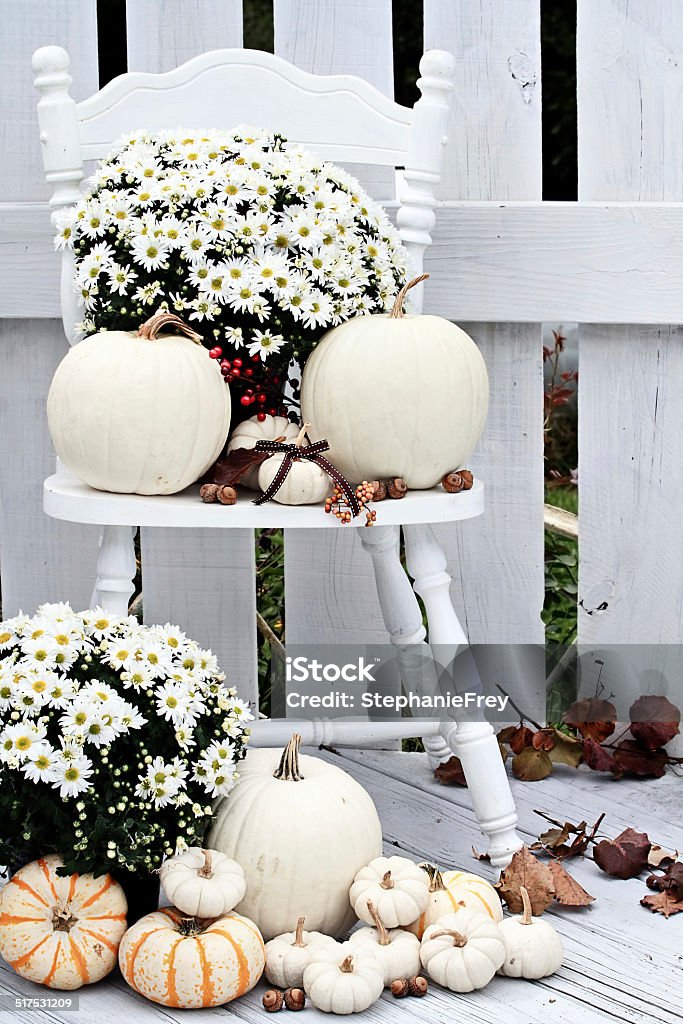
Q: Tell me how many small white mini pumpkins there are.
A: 9